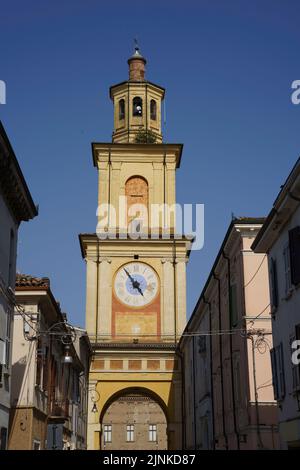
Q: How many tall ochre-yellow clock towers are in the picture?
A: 1